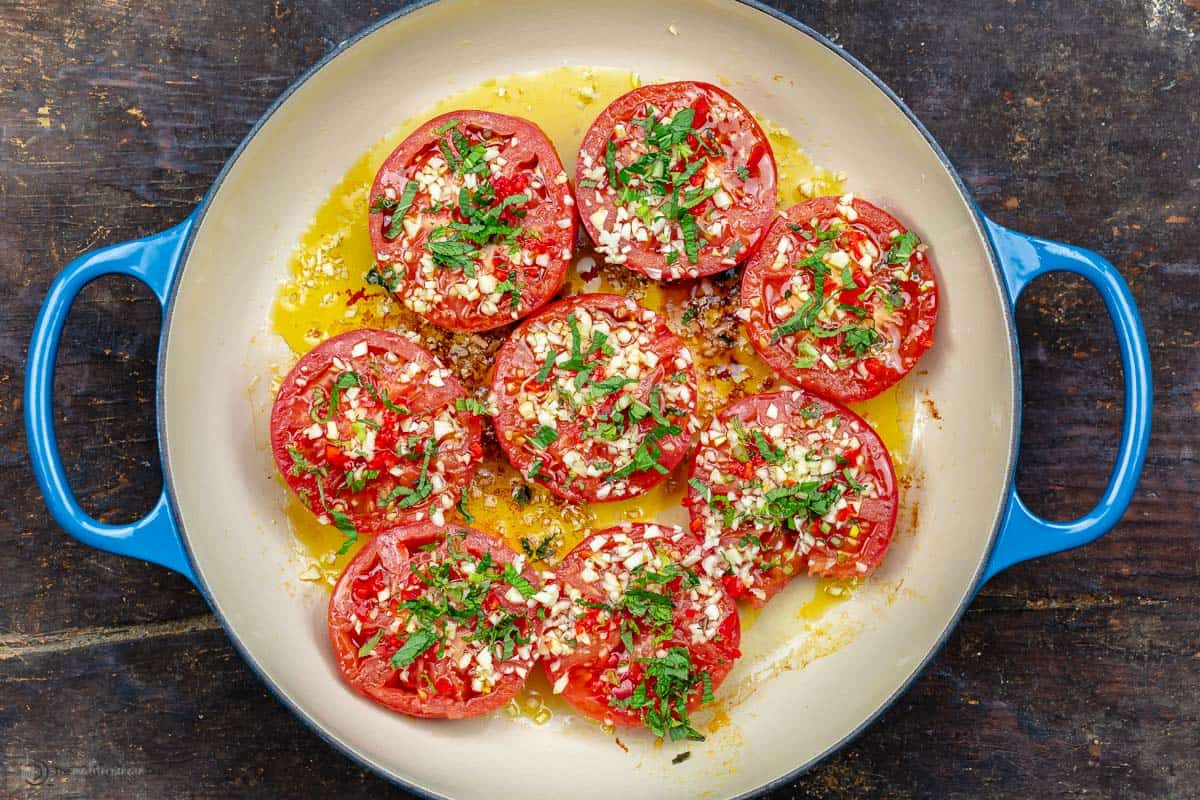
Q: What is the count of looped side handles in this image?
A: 2